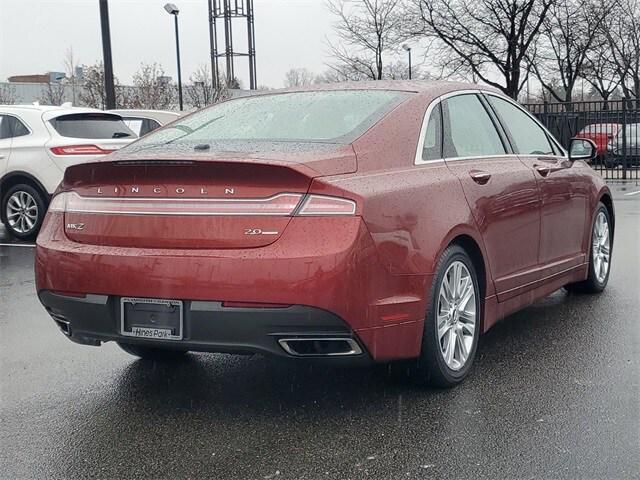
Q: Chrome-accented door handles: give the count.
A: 2